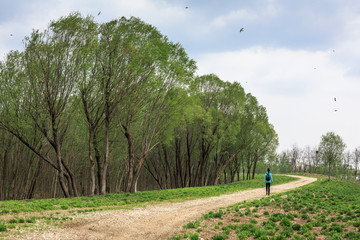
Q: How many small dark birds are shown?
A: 9